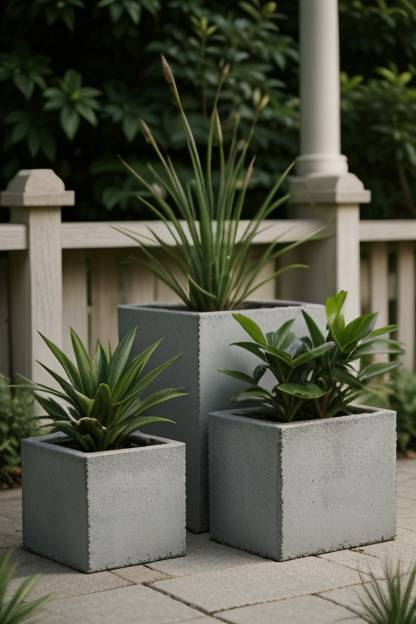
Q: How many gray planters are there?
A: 3